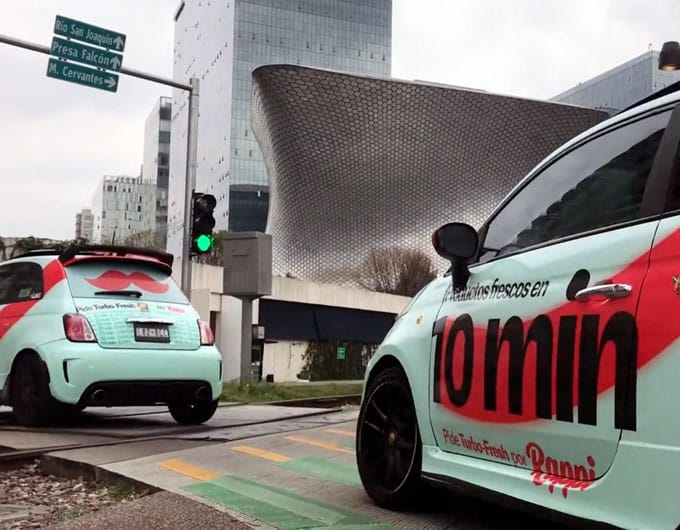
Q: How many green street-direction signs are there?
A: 3